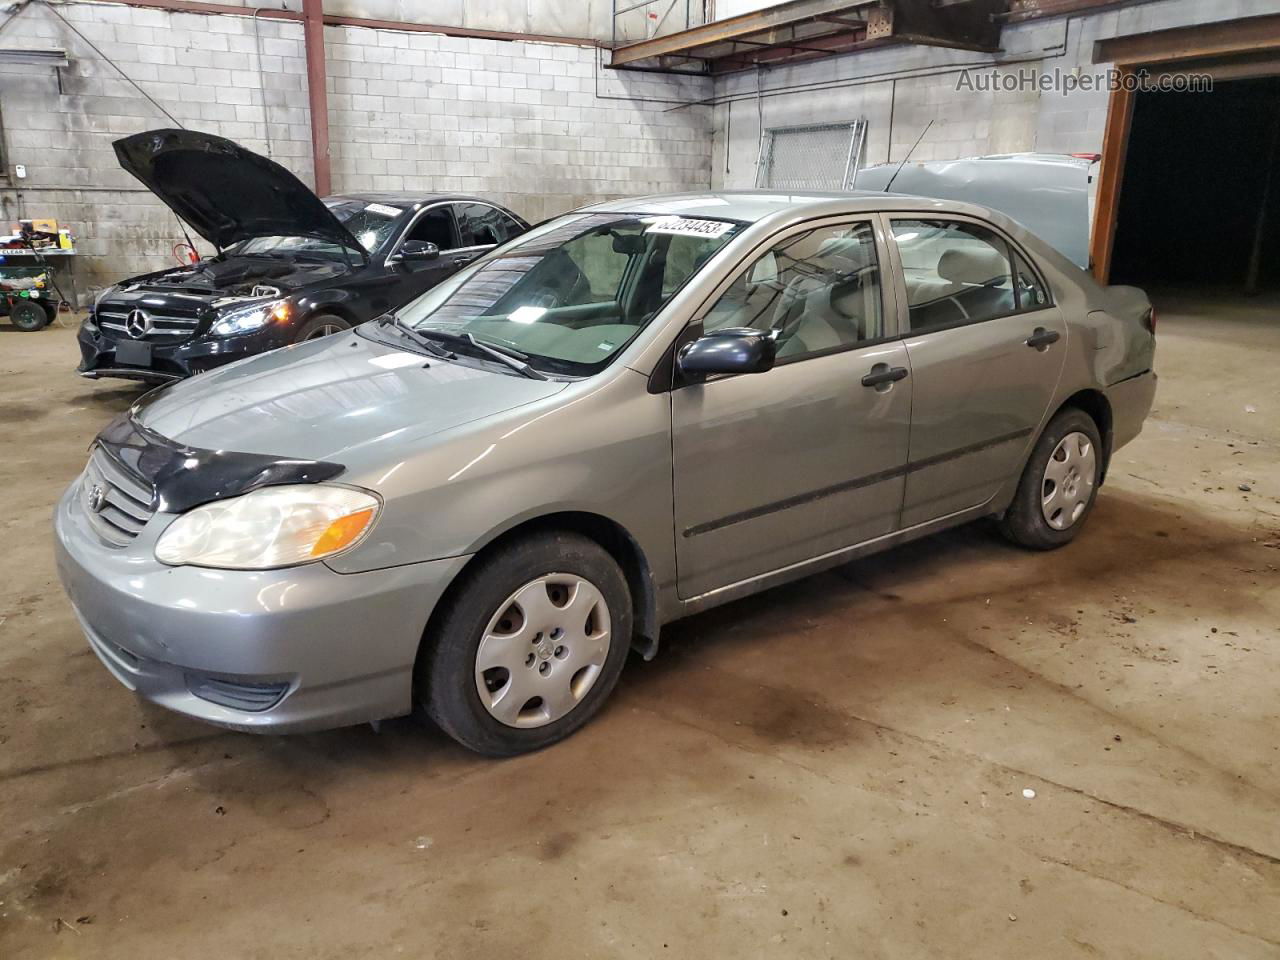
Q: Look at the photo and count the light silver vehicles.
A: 1